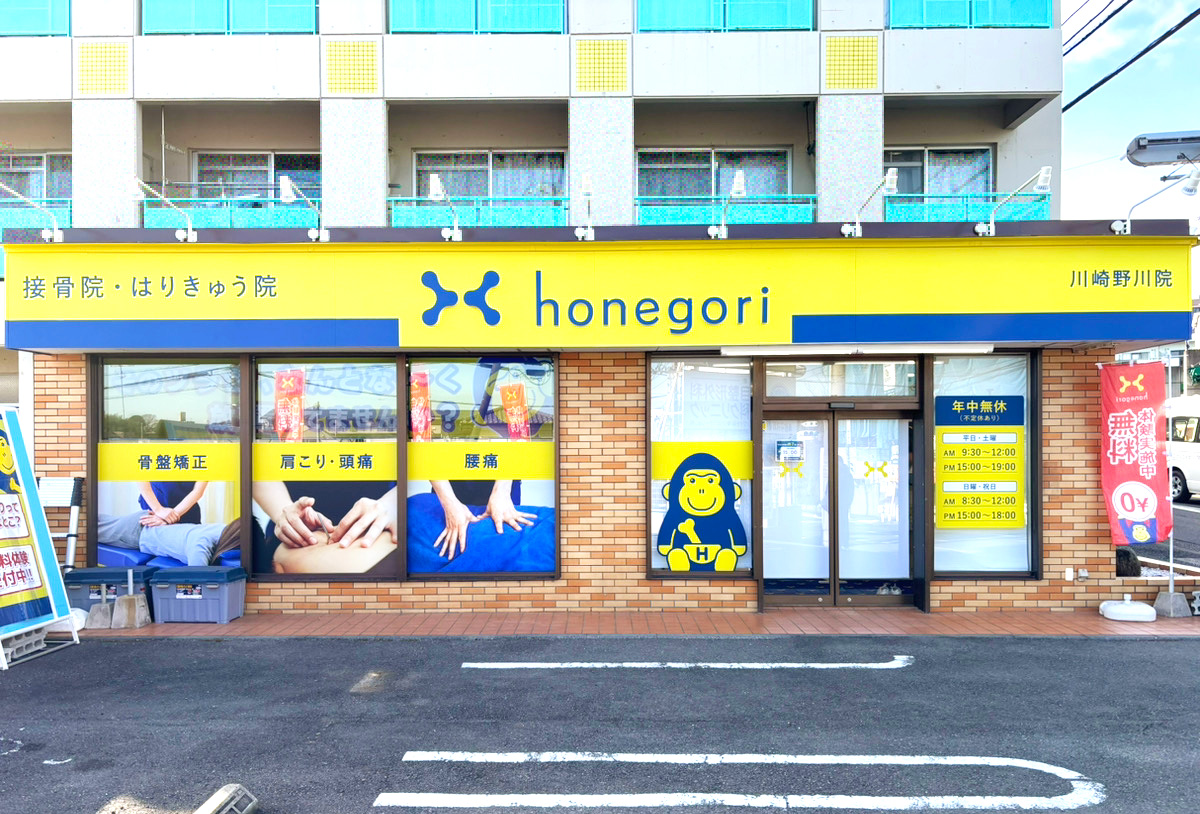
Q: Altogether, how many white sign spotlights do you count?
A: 9